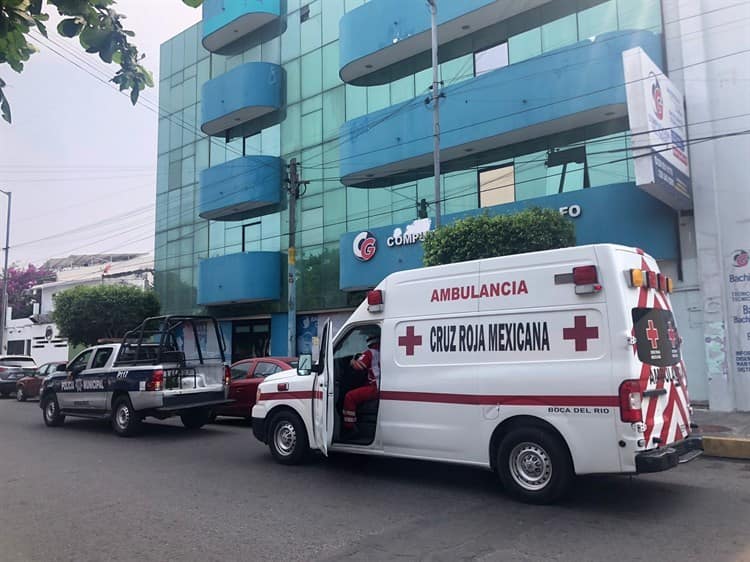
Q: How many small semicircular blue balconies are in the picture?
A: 4